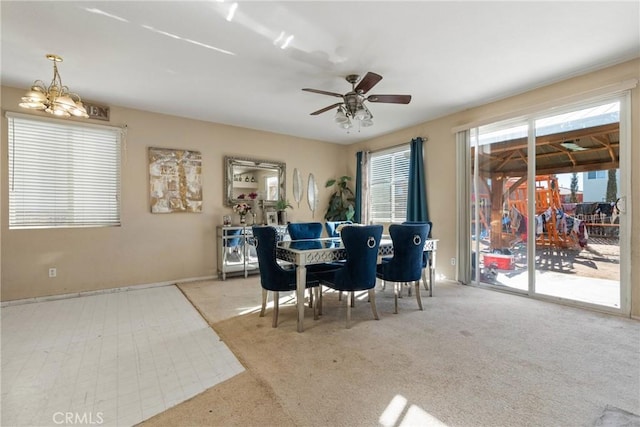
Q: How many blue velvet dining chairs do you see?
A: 6